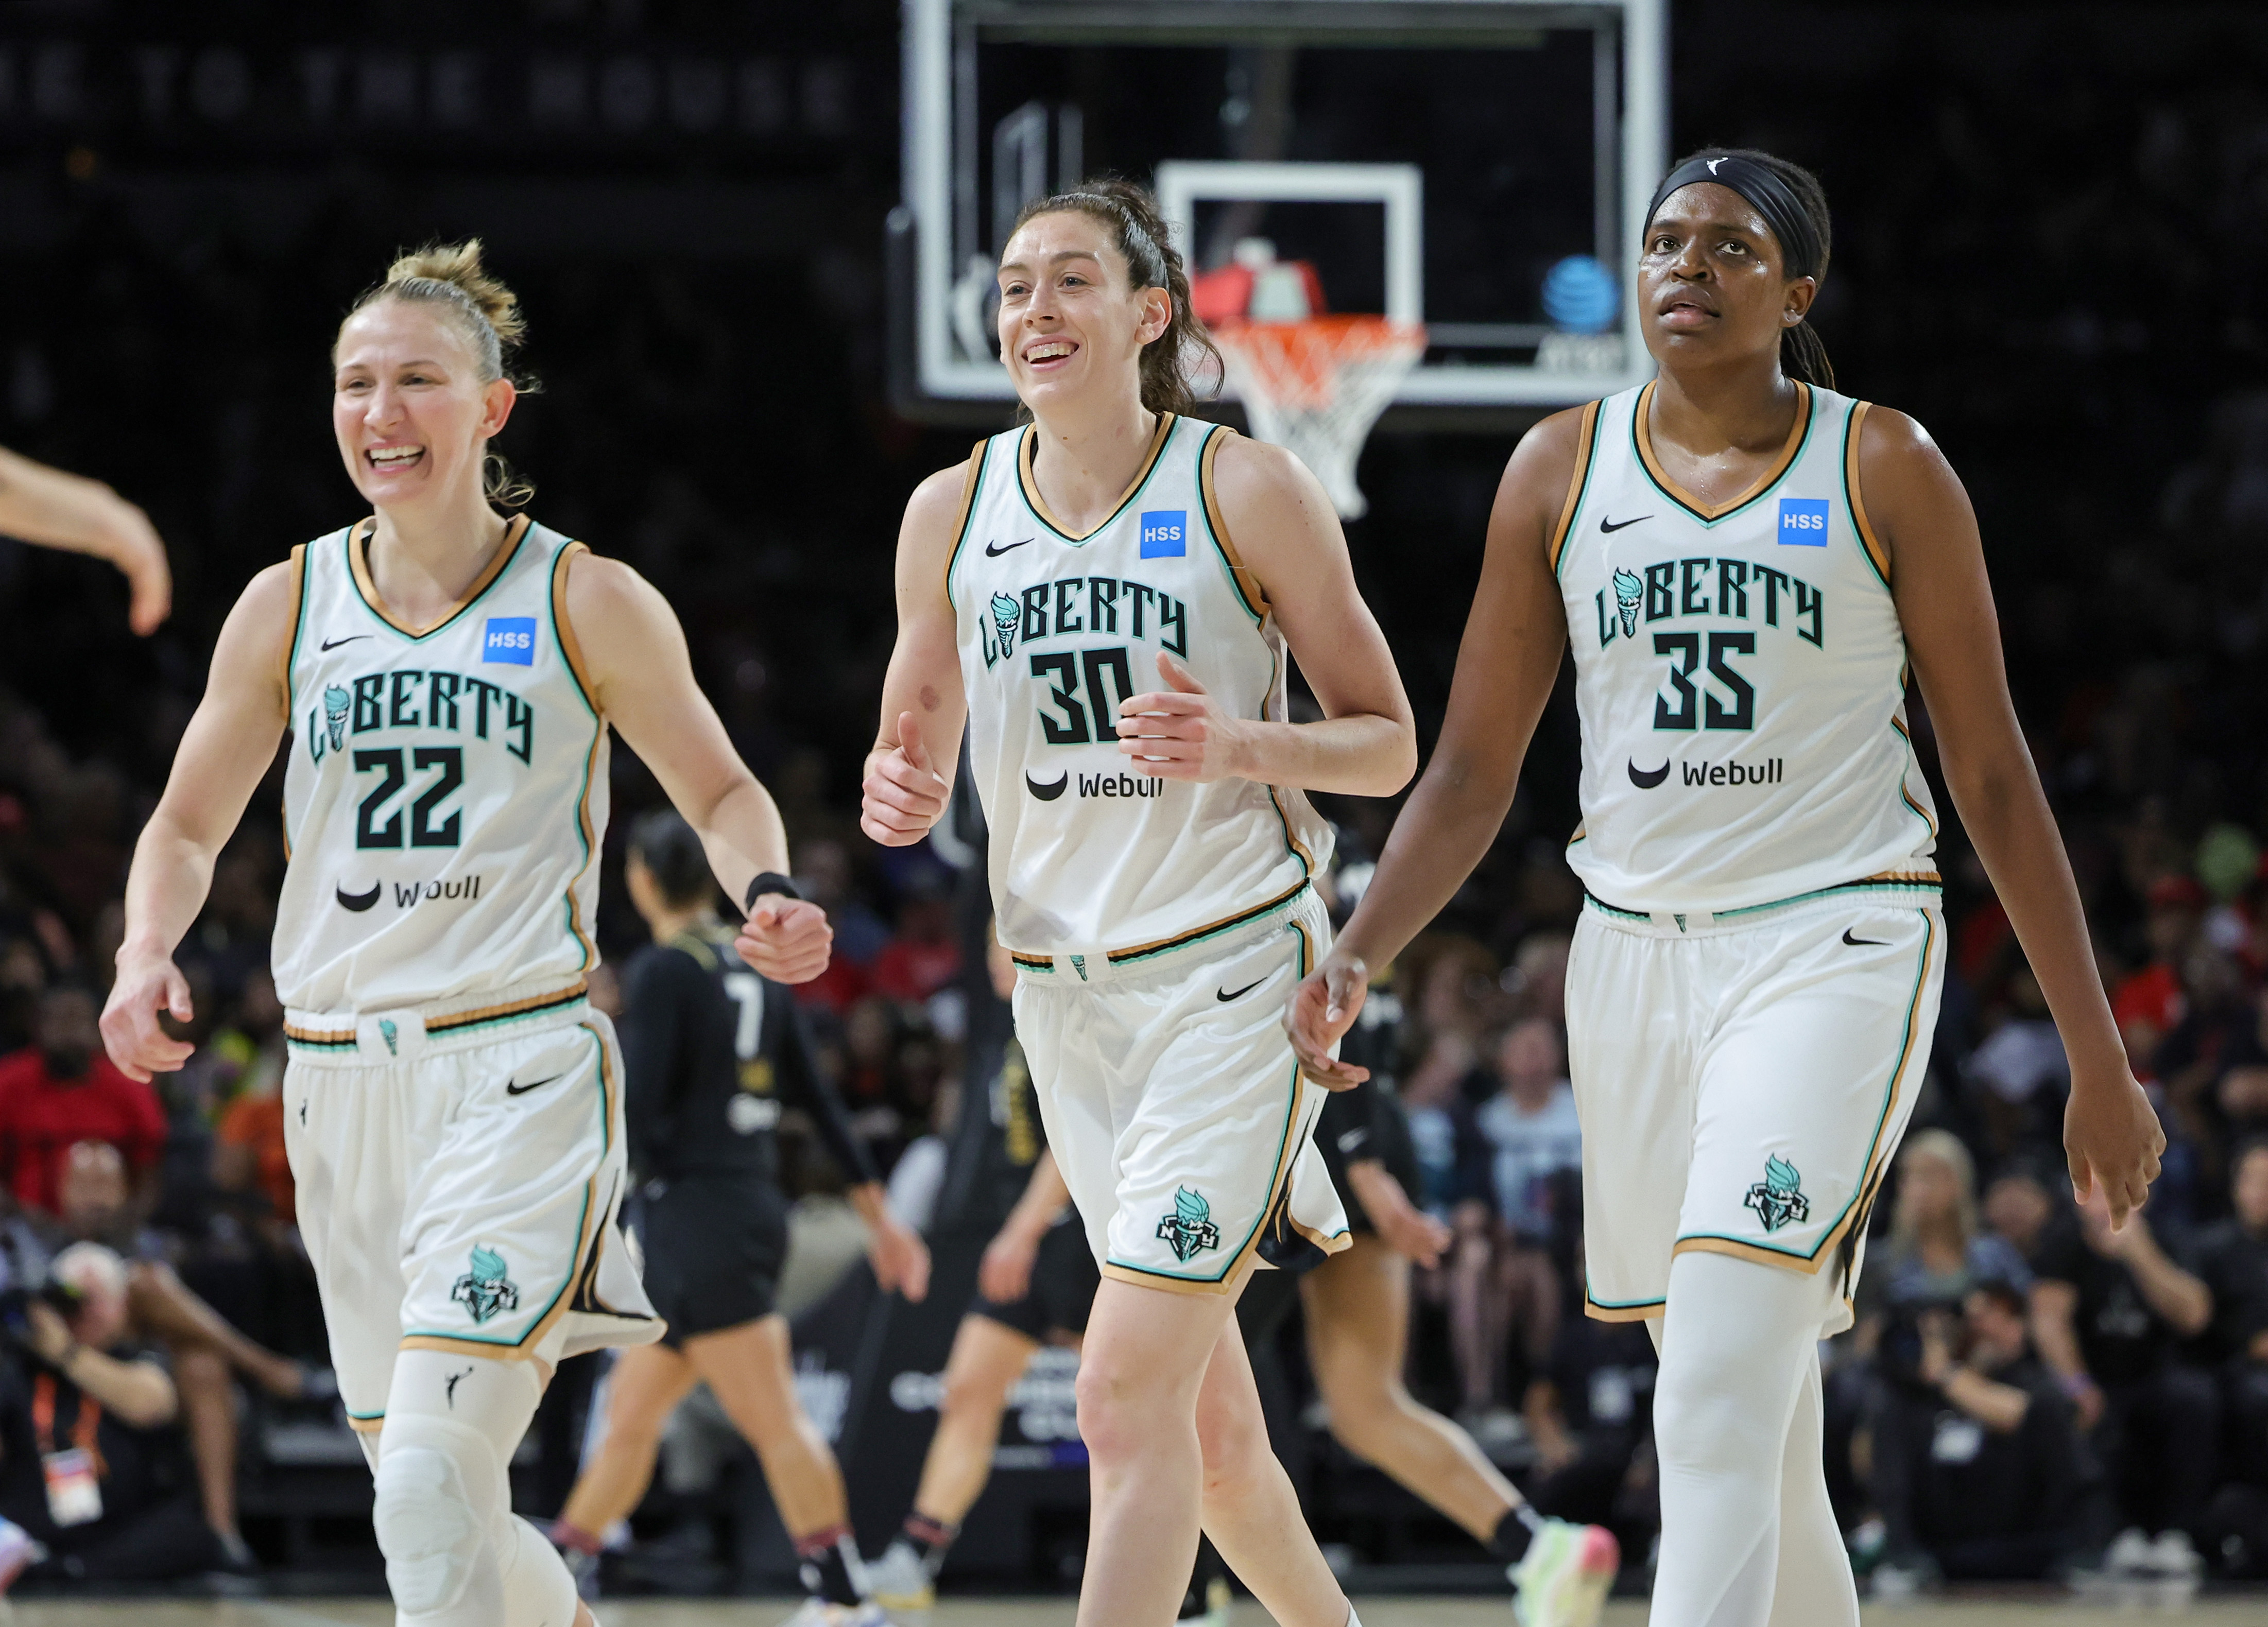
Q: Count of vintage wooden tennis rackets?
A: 0